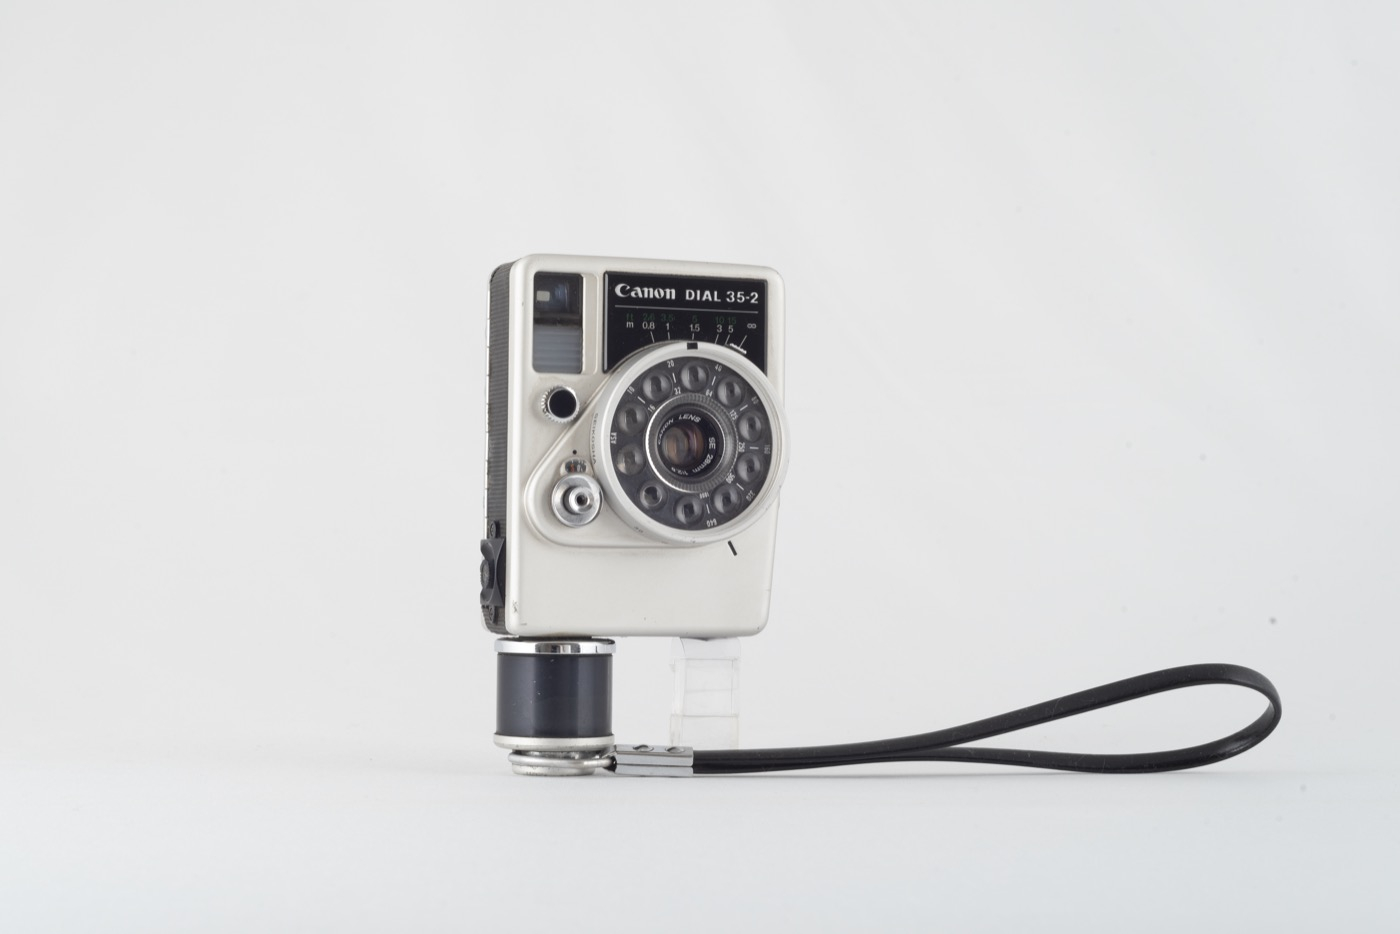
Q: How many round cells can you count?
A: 10